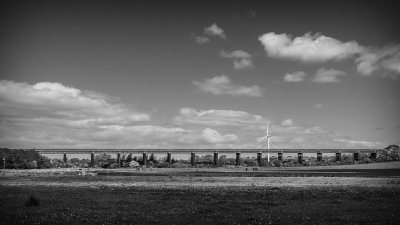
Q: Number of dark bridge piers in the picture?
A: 15